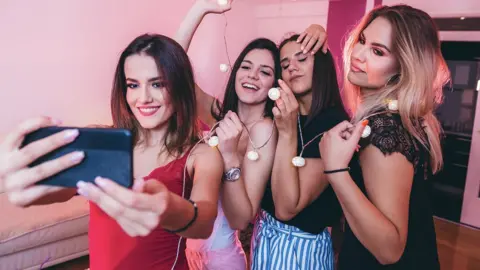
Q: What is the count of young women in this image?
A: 4